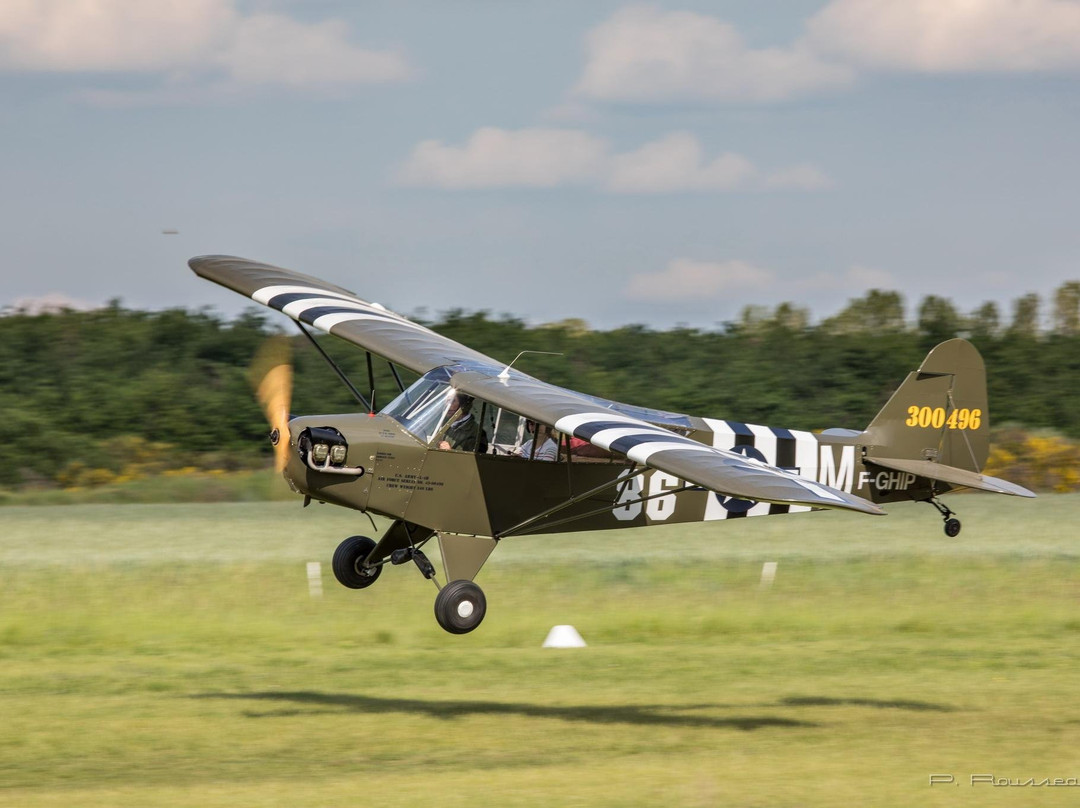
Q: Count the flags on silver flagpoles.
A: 0